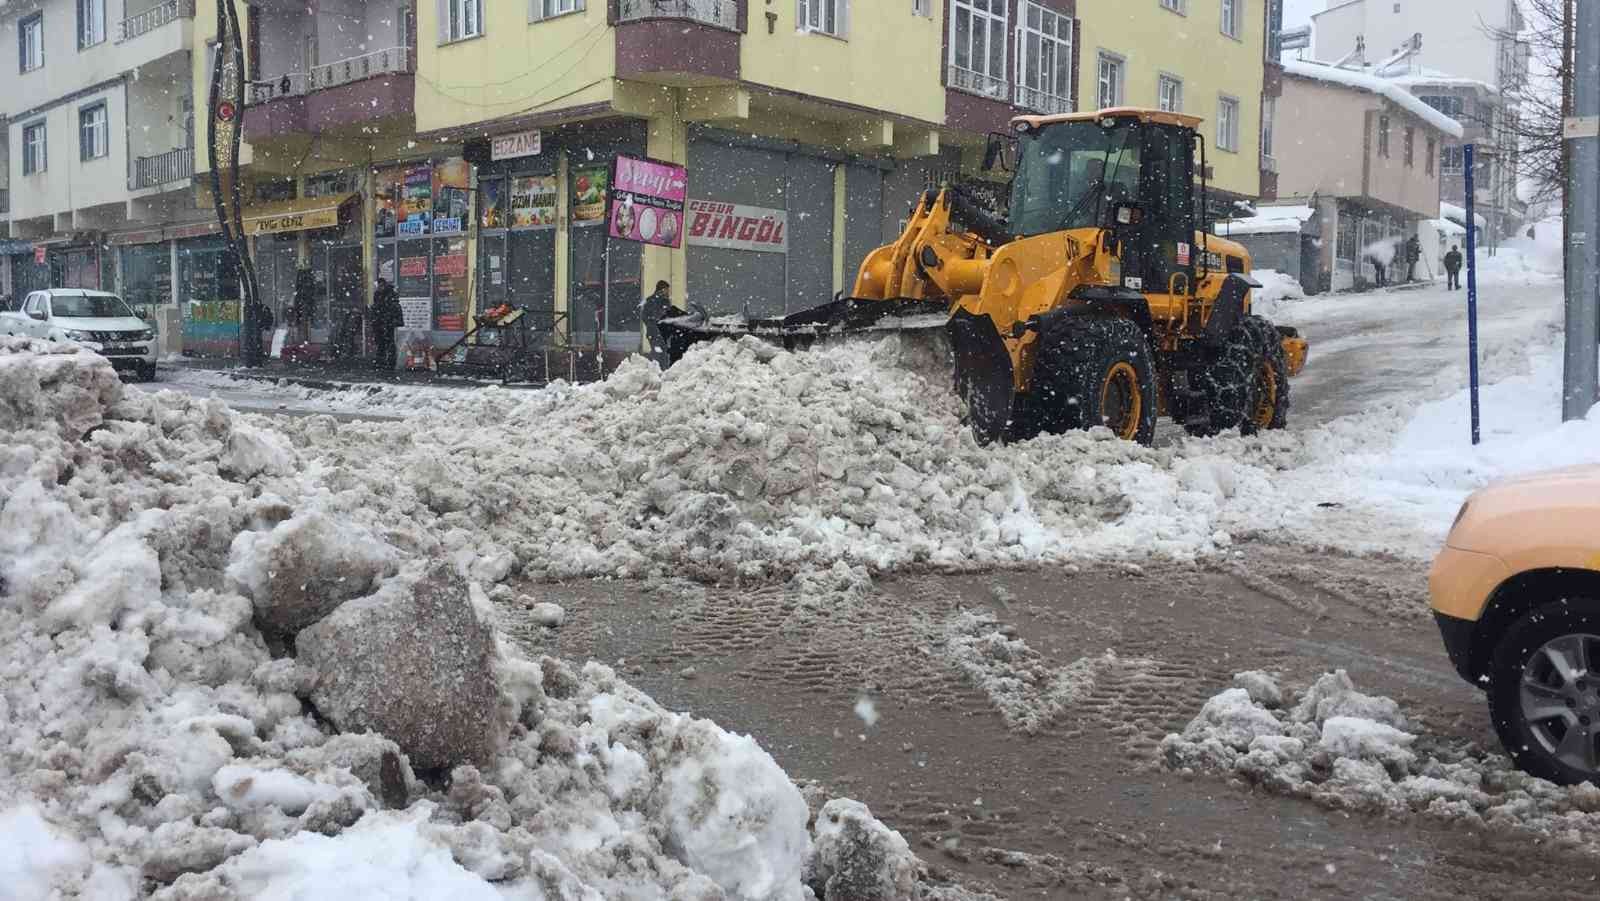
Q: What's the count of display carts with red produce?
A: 1